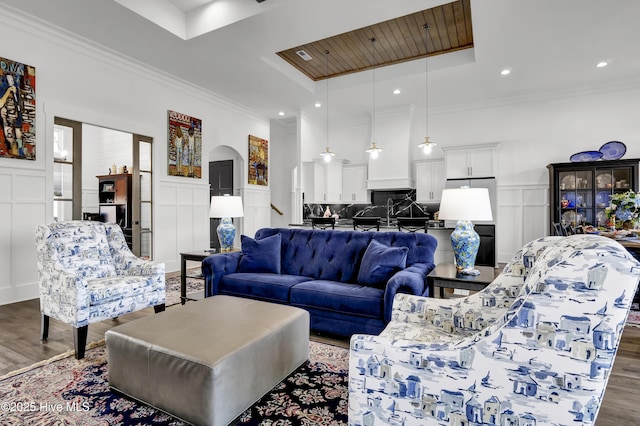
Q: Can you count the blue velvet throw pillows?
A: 2